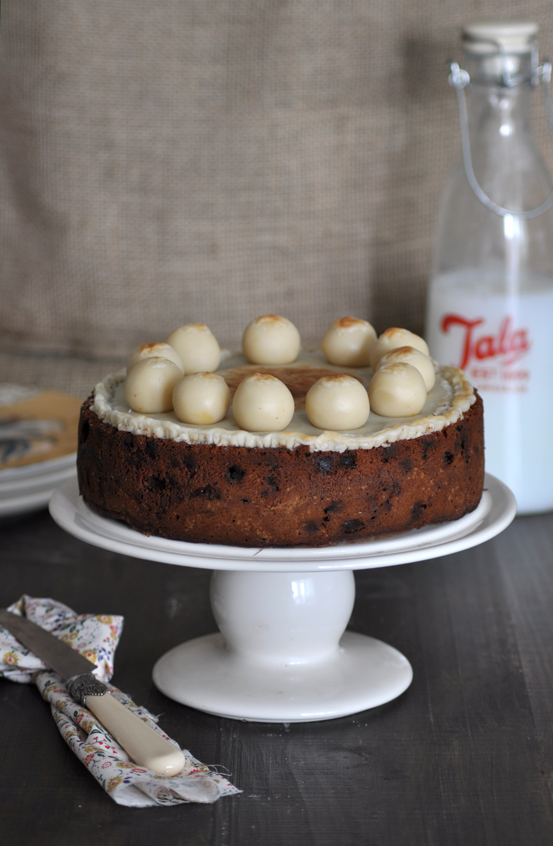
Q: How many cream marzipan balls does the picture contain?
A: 11